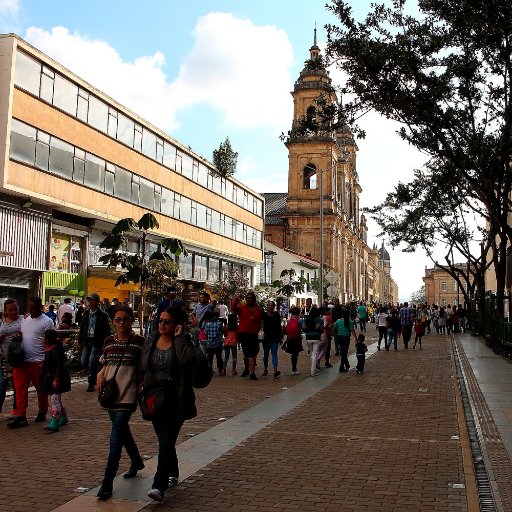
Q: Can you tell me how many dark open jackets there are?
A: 2